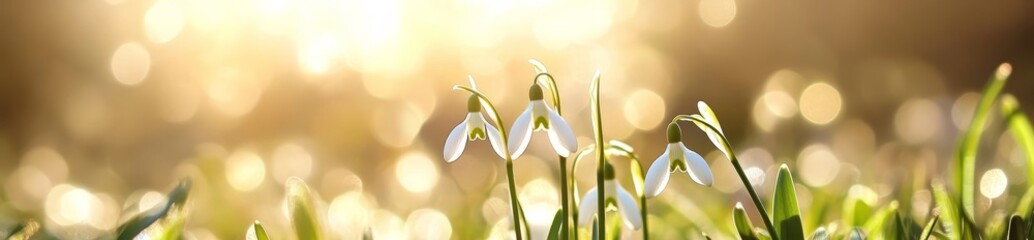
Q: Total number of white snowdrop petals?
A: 8